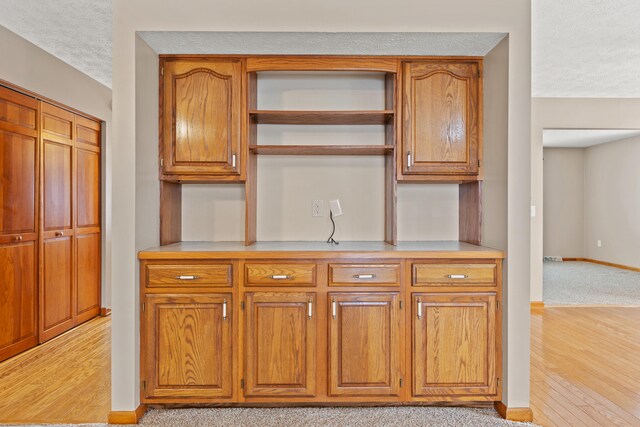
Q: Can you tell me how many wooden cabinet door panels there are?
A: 6